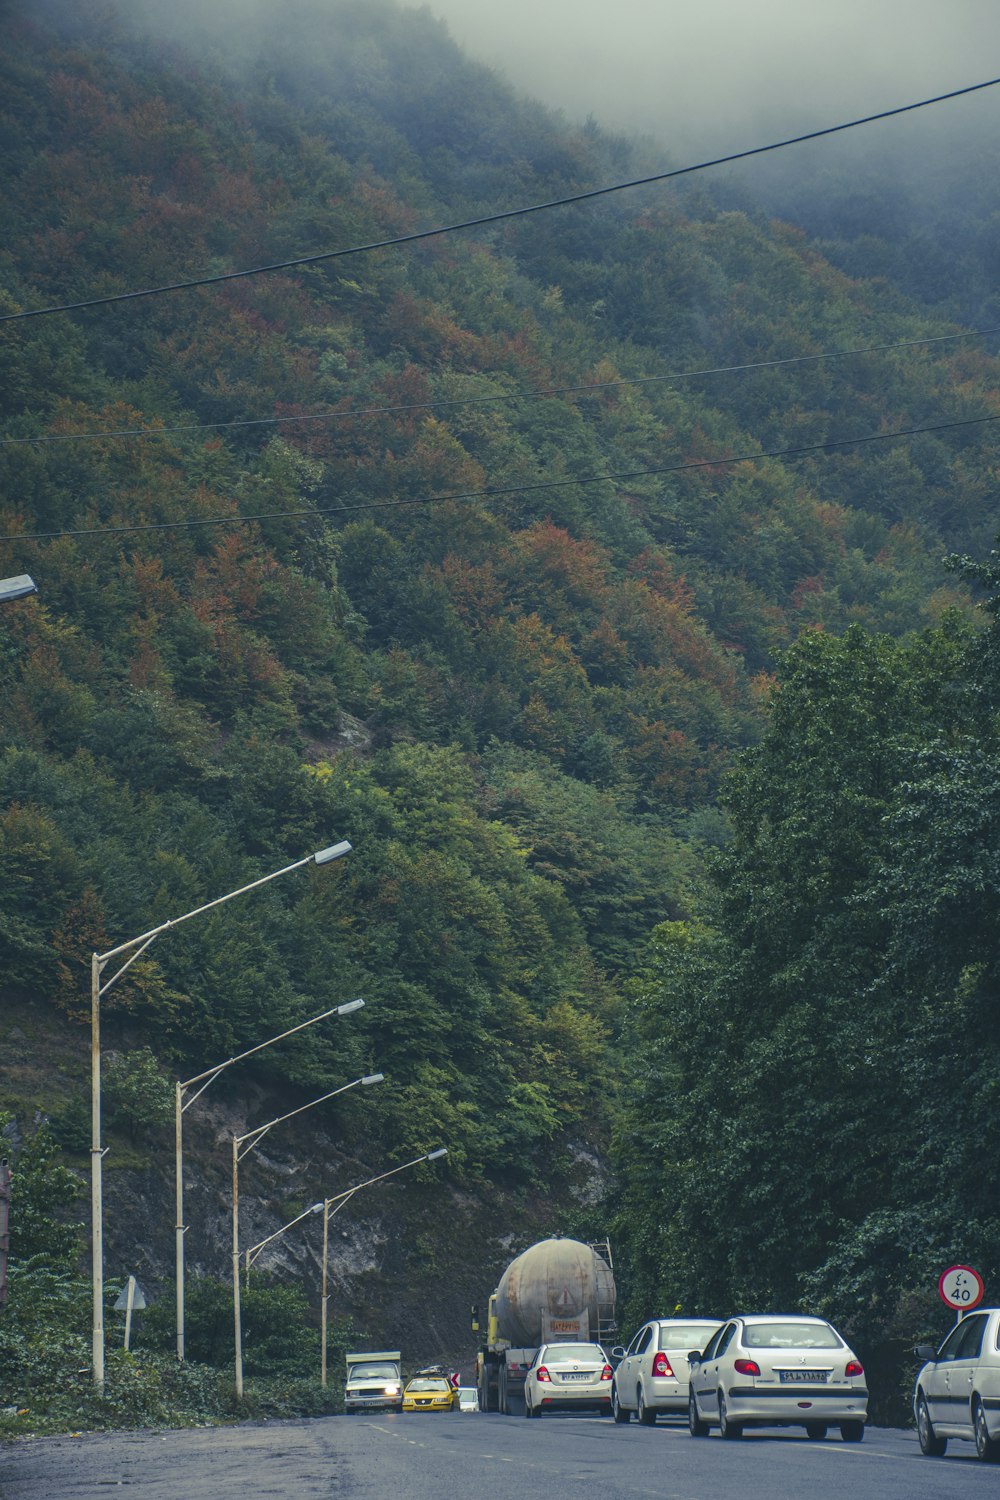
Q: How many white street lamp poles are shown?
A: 5